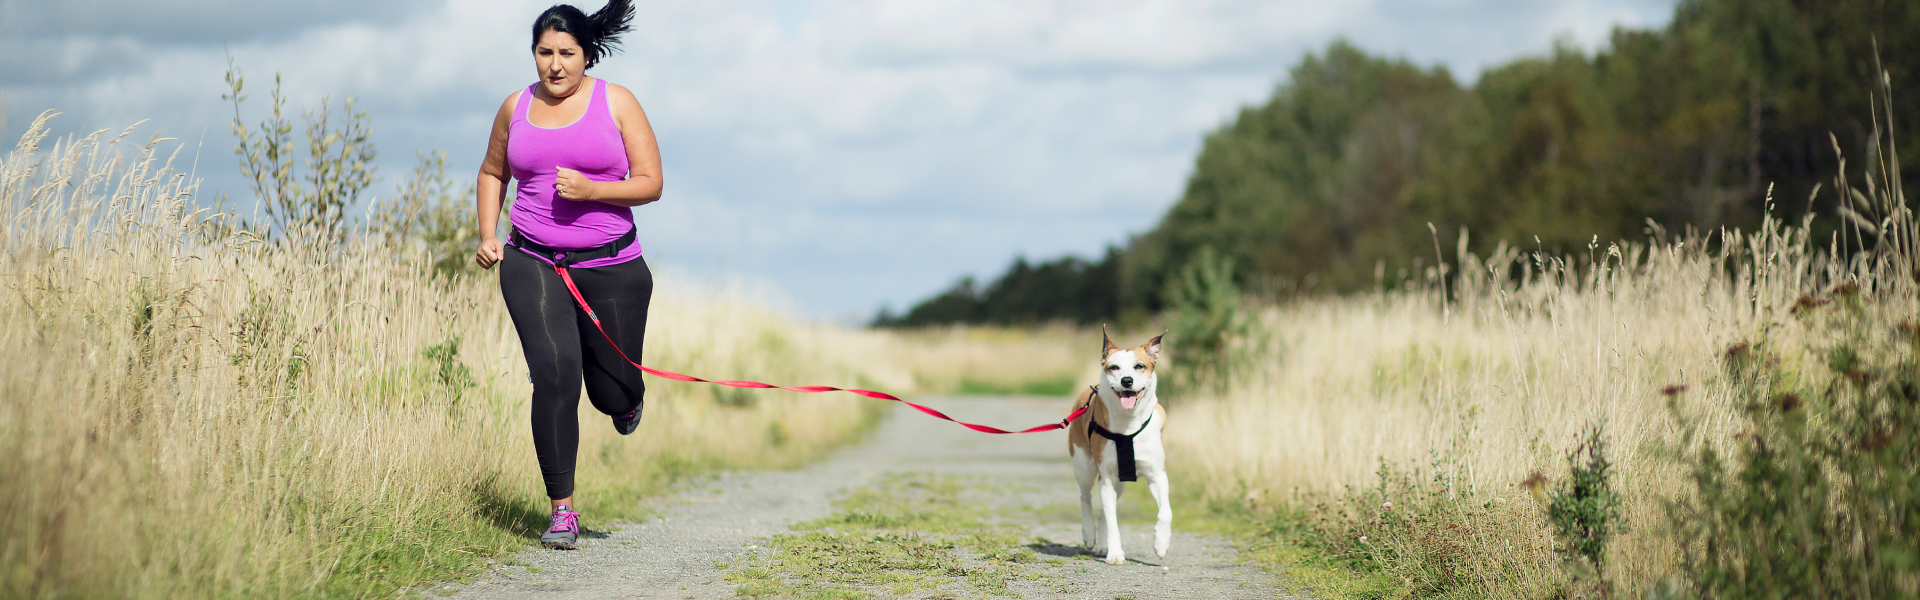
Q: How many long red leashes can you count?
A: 1